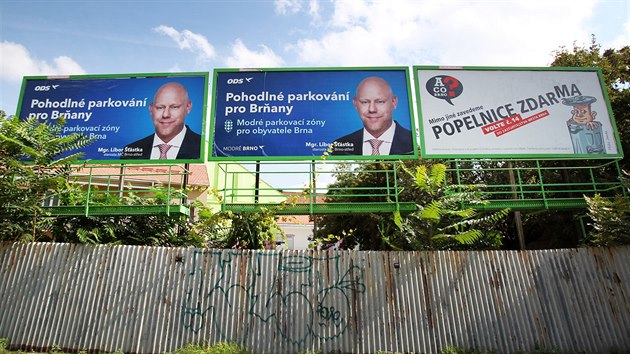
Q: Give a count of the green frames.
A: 3